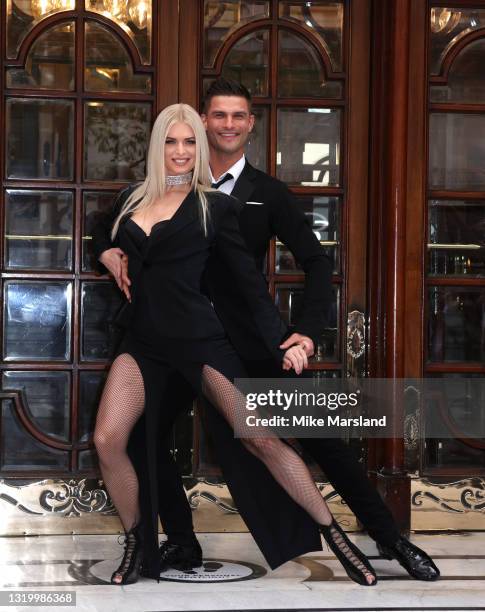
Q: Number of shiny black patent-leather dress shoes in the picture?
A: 2